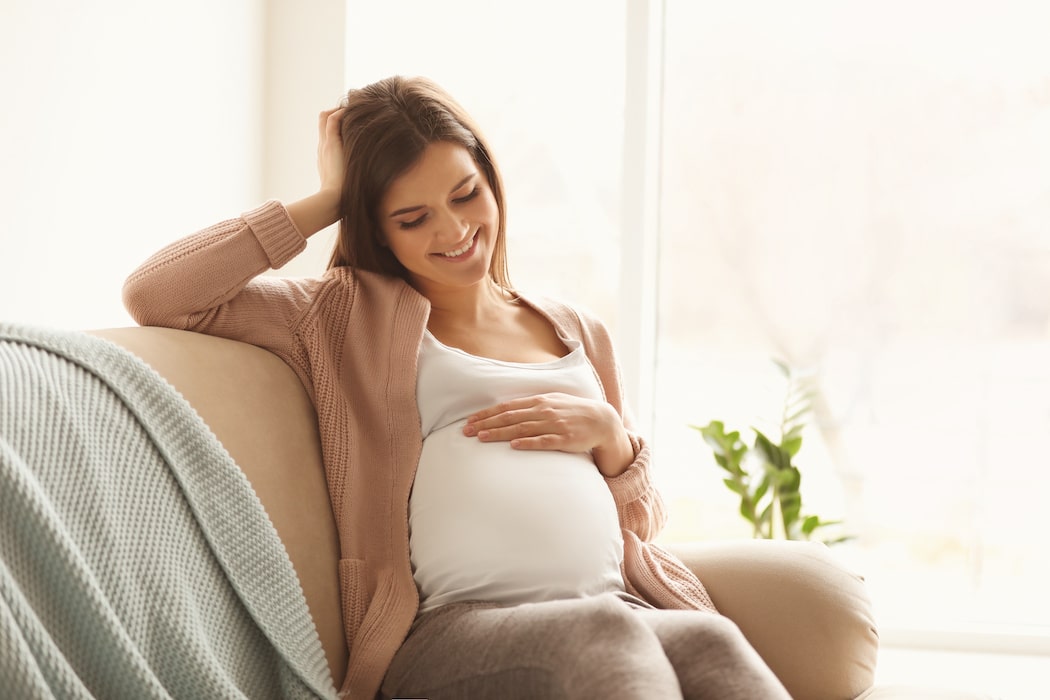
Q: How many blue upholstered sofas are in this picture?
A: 0